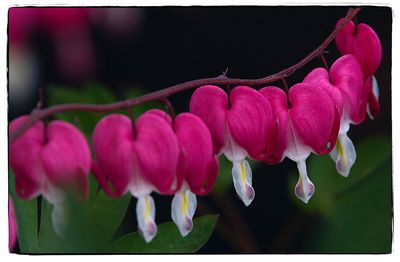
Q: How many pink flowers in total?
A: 7